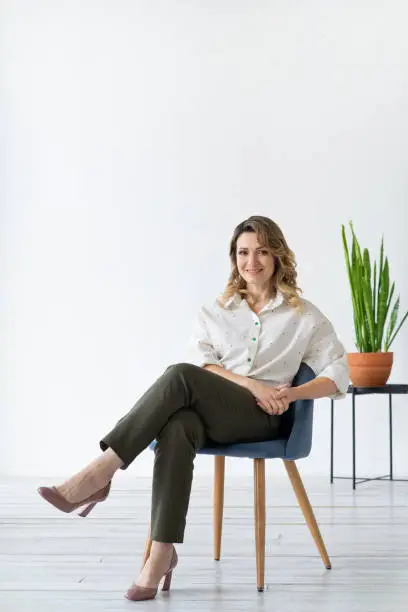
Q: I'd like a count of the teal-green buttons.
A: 3